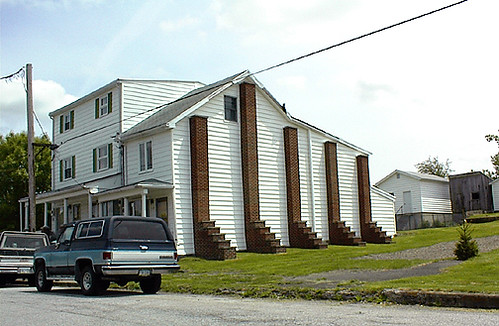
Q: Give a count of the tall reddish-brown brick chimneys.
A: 5